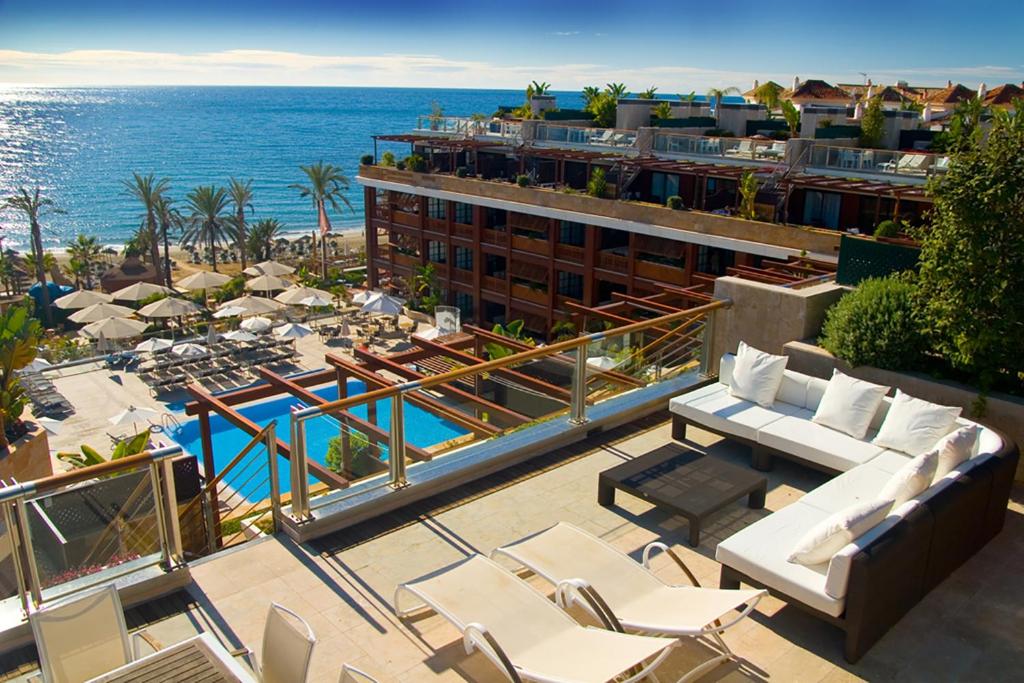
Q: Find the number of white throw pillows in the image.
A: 6